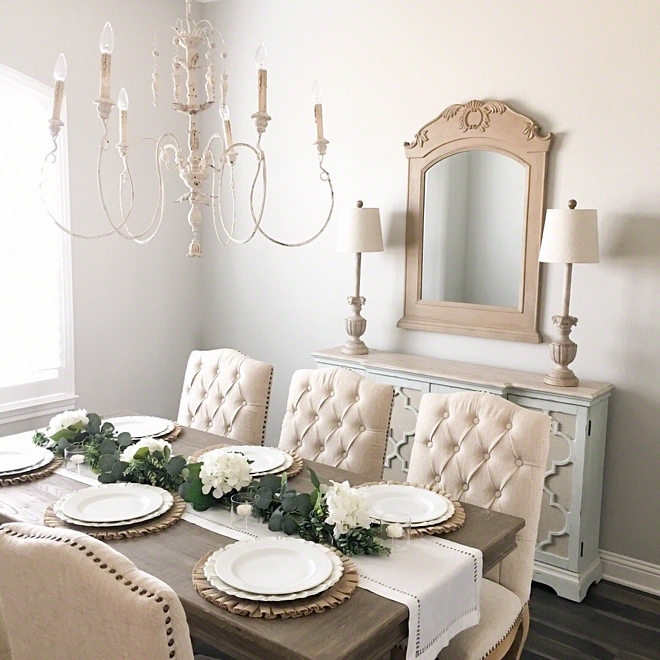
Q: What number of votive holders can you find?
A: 3